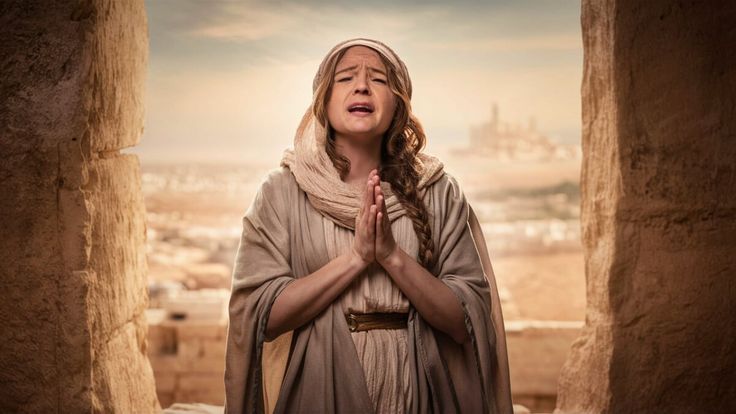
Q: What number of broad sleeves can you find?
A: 2